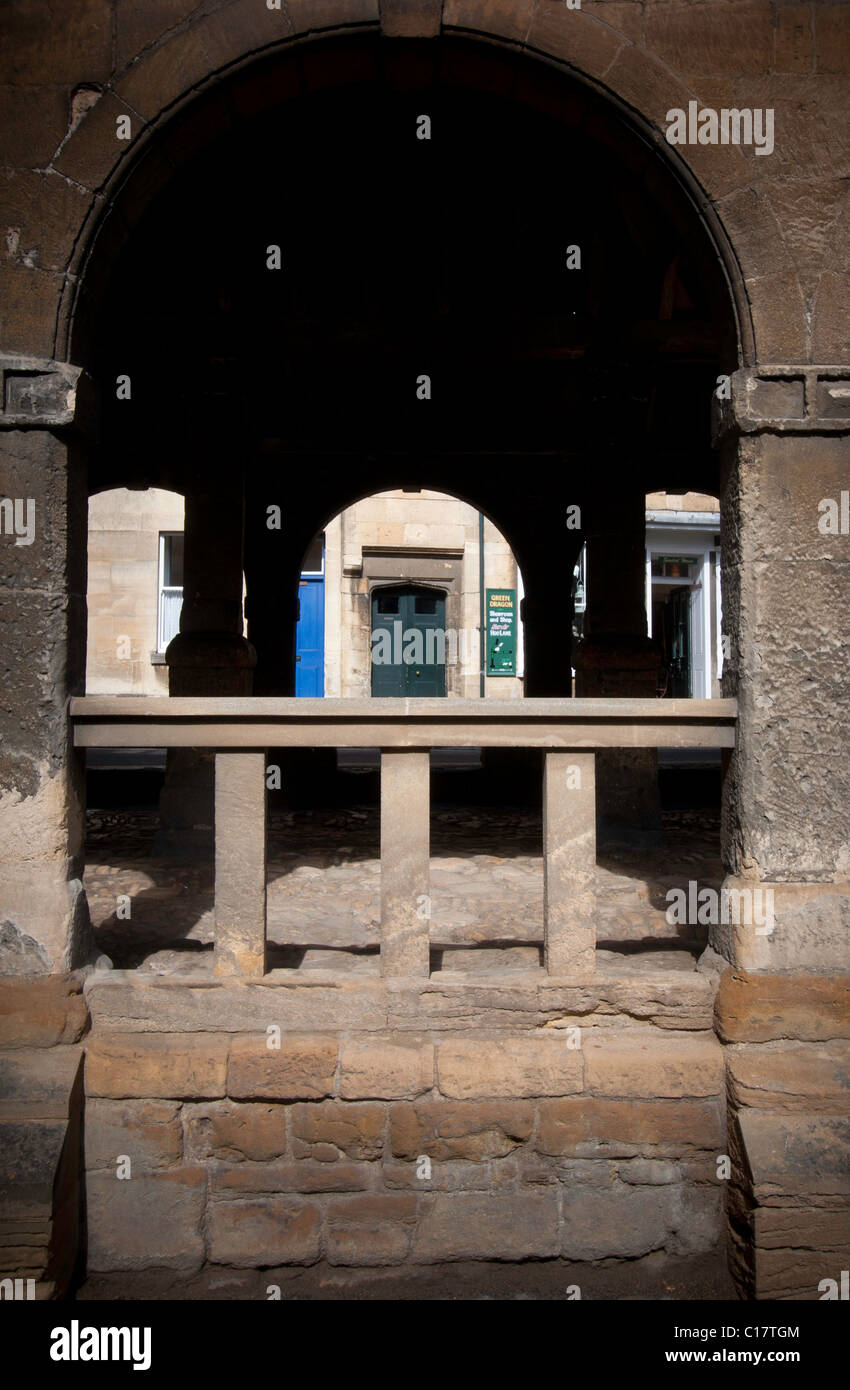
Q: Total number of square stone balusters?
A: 3